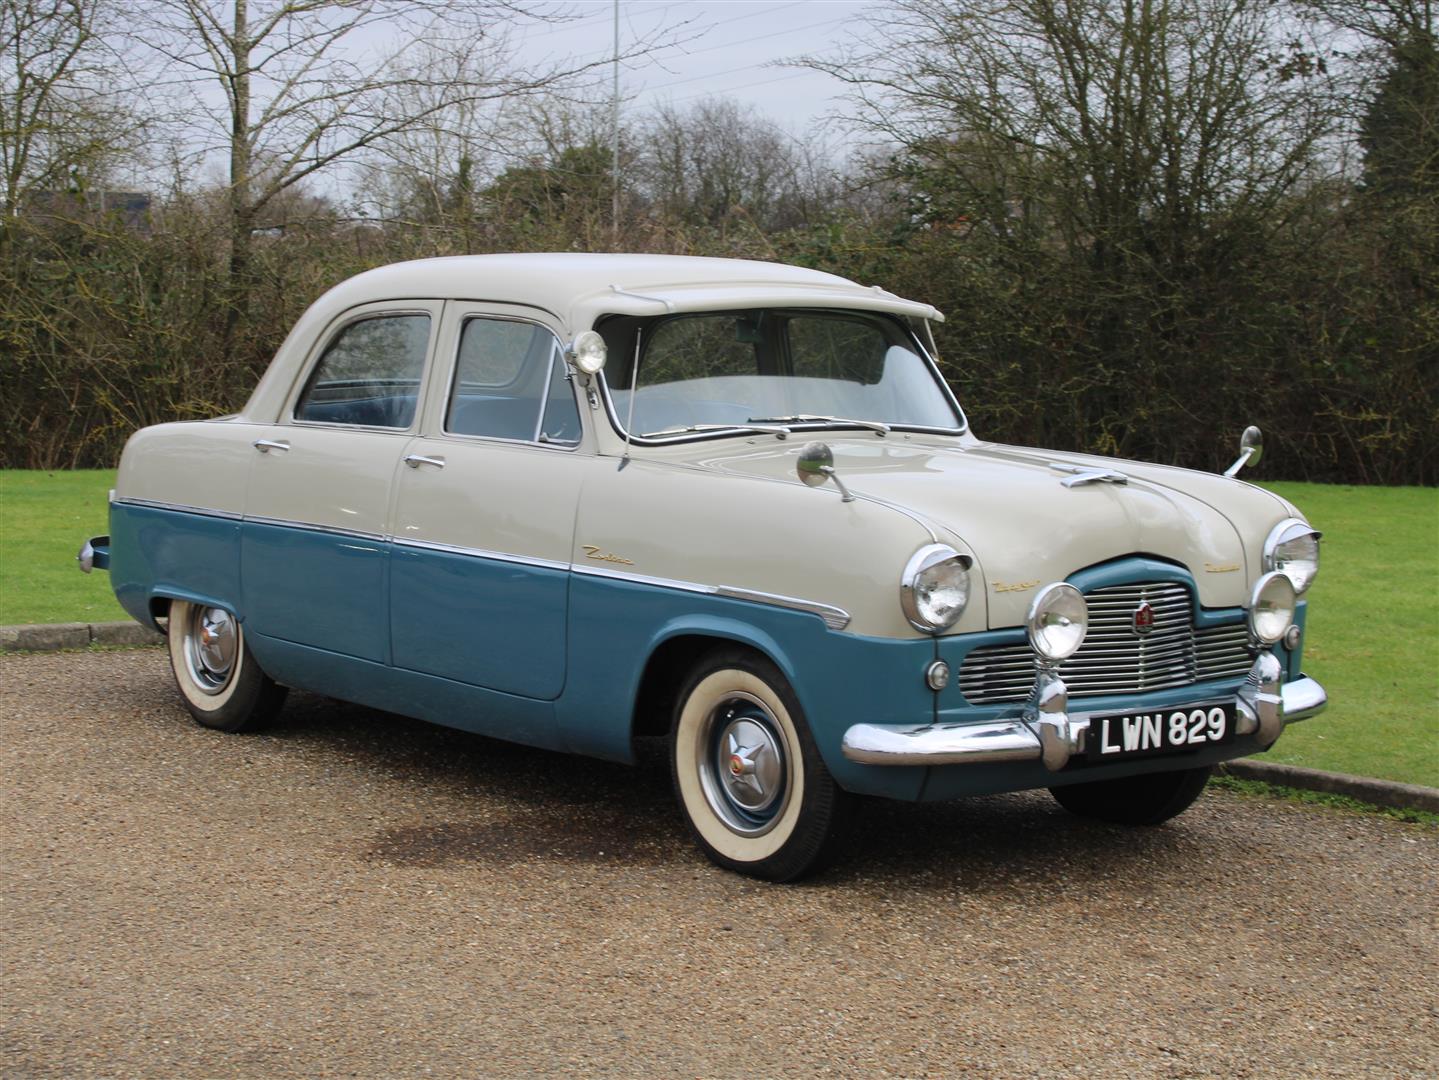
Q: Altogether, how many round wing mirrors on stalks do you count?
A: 2